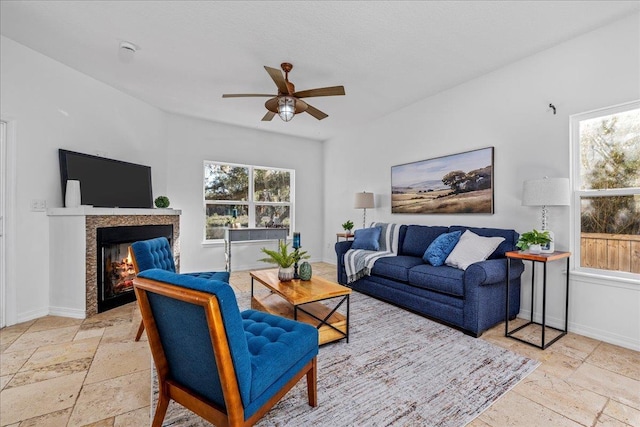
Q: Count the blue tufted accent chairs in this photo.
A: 2